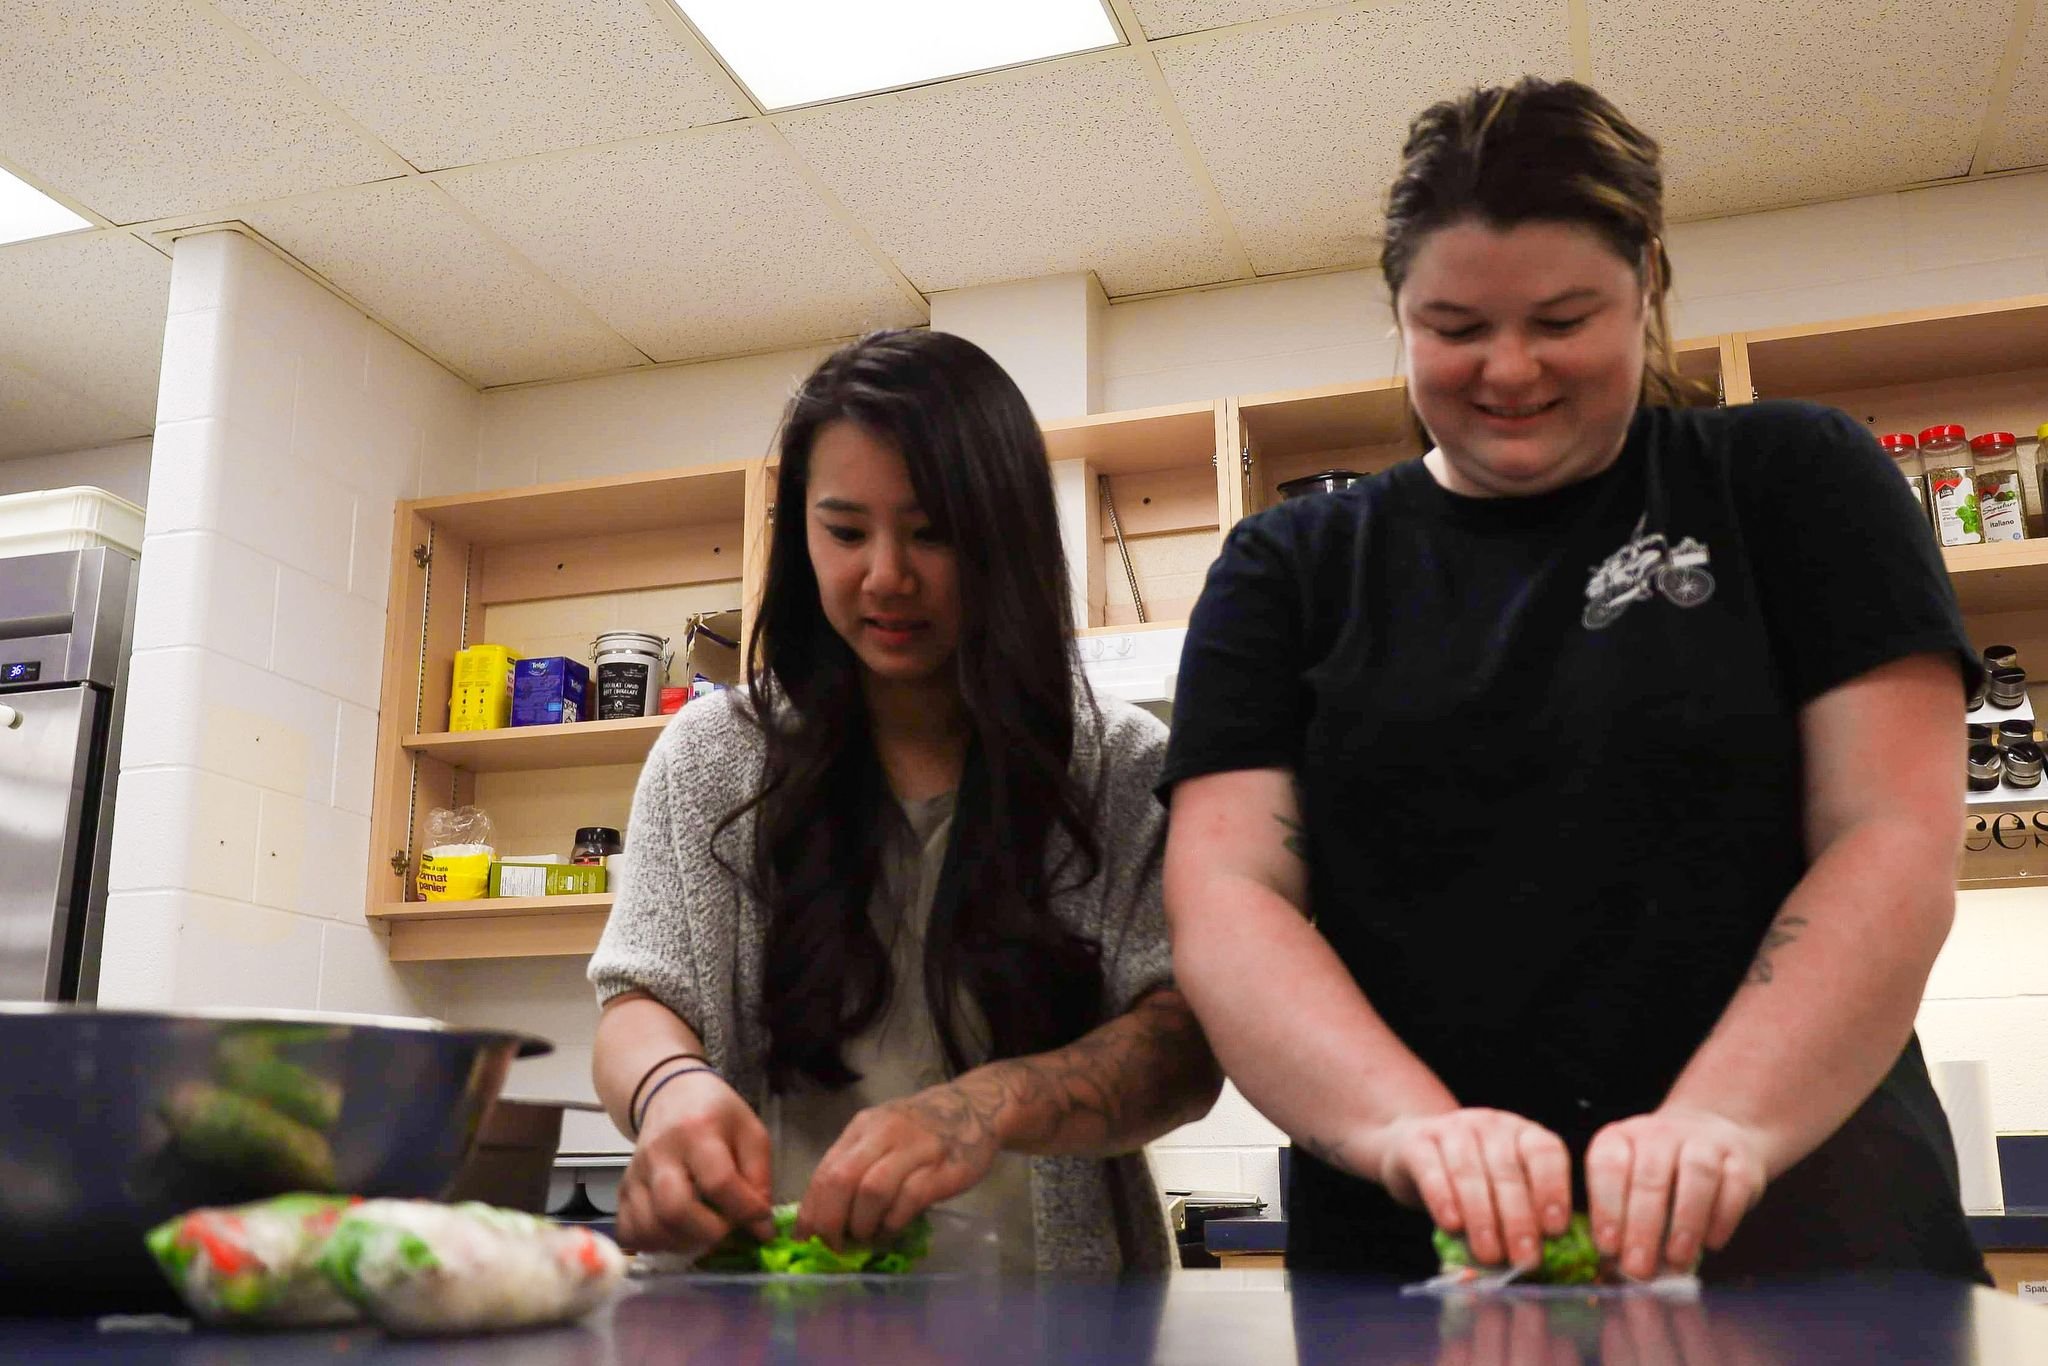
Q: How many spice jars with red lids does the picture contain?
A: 3